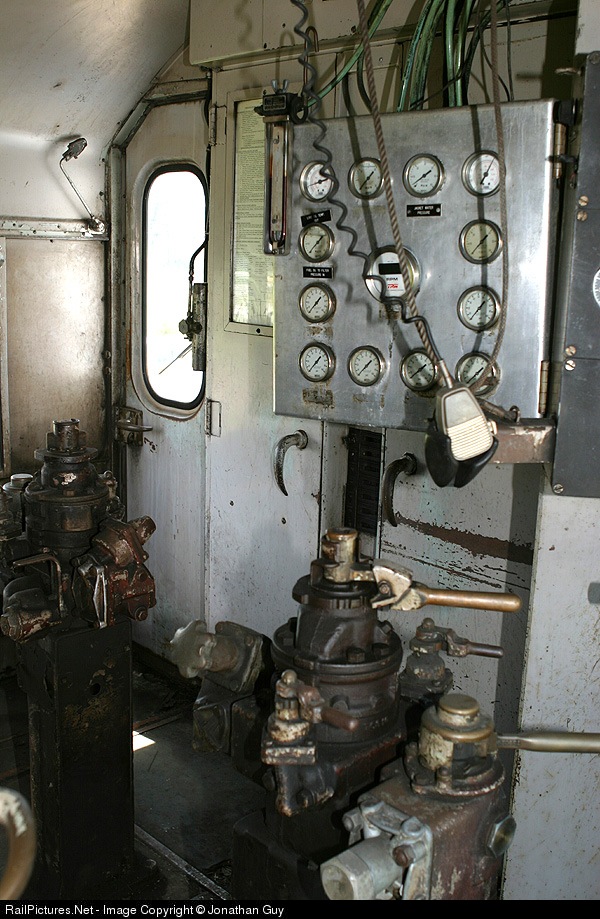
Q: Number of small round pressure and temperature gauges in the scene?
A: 12